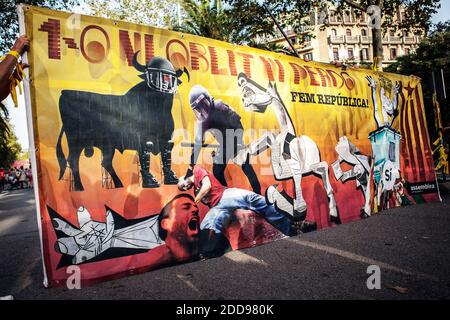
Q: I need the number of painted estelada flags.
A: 1